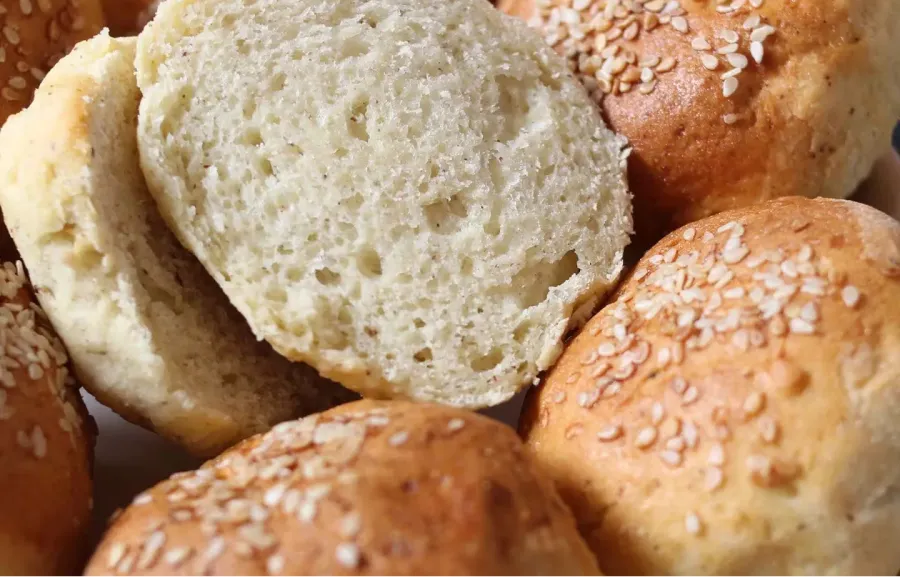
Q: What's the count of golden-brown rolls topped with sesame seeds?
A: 5